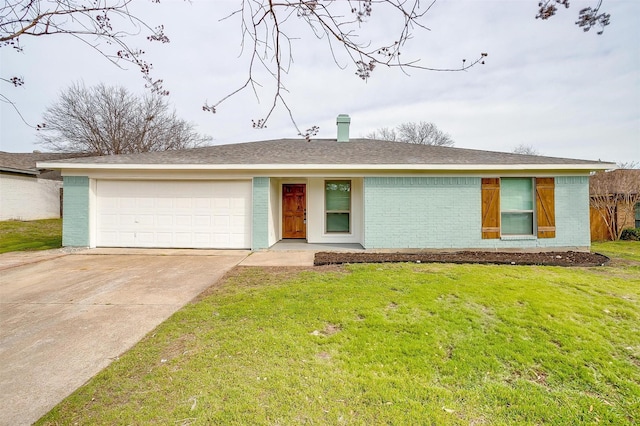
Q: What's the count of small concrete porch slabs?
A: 1